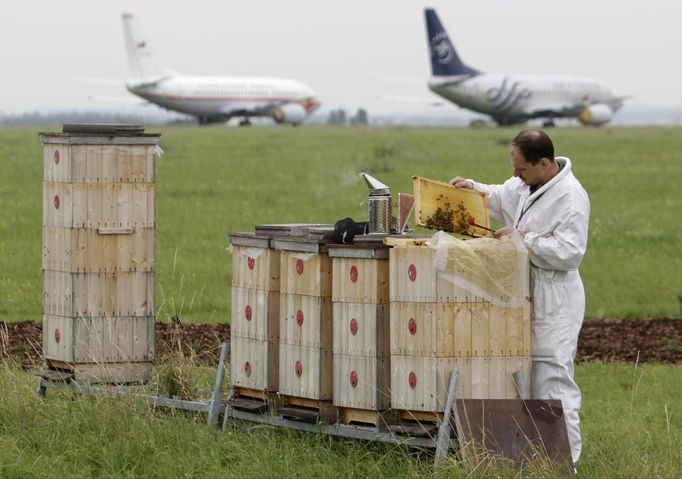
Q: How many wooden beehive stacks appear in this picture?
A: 5